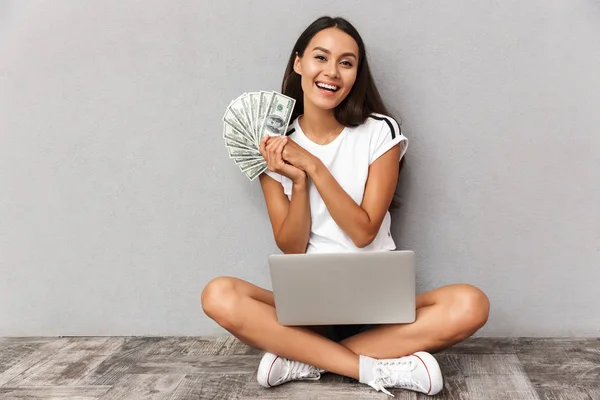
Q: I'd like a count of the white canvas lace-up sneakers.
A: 2